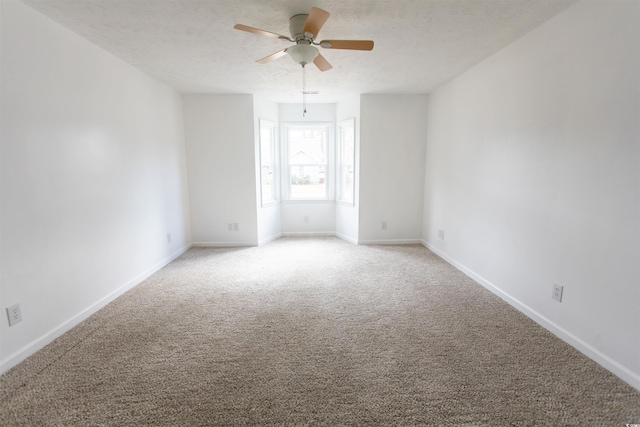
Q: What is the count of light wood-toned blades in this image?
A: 5